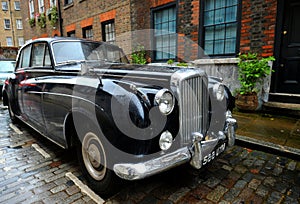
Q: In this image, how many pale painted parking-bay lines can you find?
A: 3